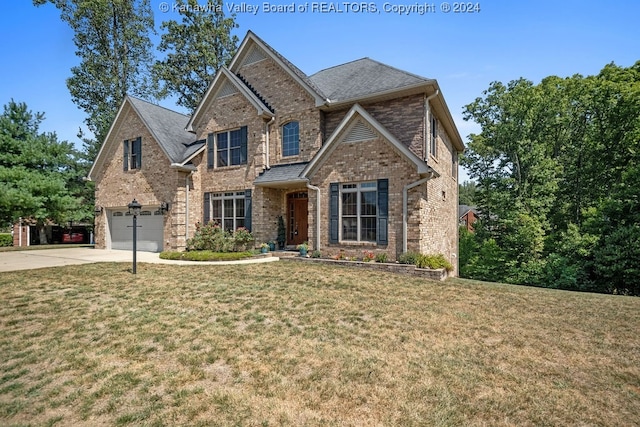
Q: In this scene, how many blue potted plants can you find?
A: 3